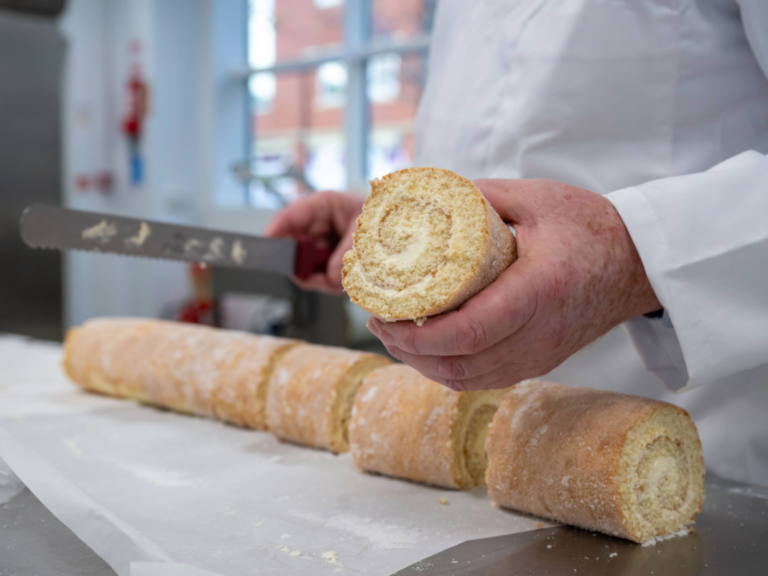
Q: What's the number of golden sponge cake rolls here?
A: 5